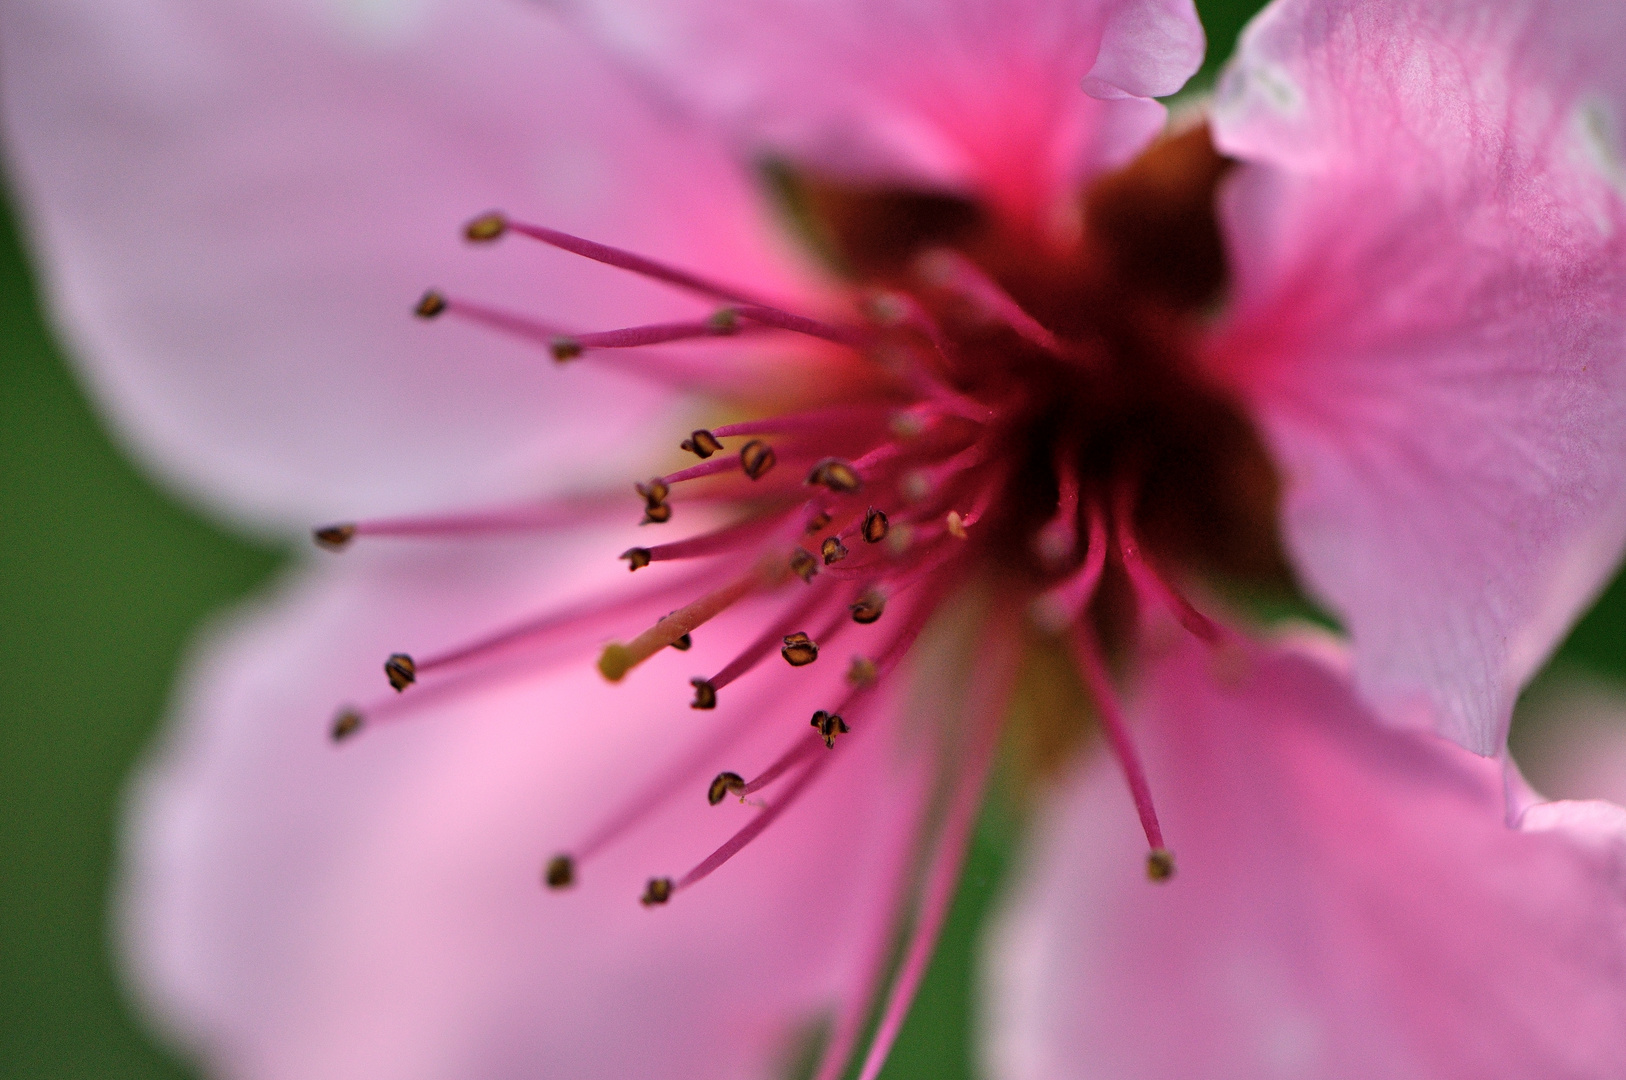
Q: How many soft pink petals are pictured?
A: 5